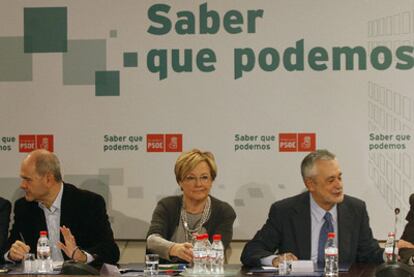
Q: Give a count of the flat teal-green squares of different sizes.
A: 6